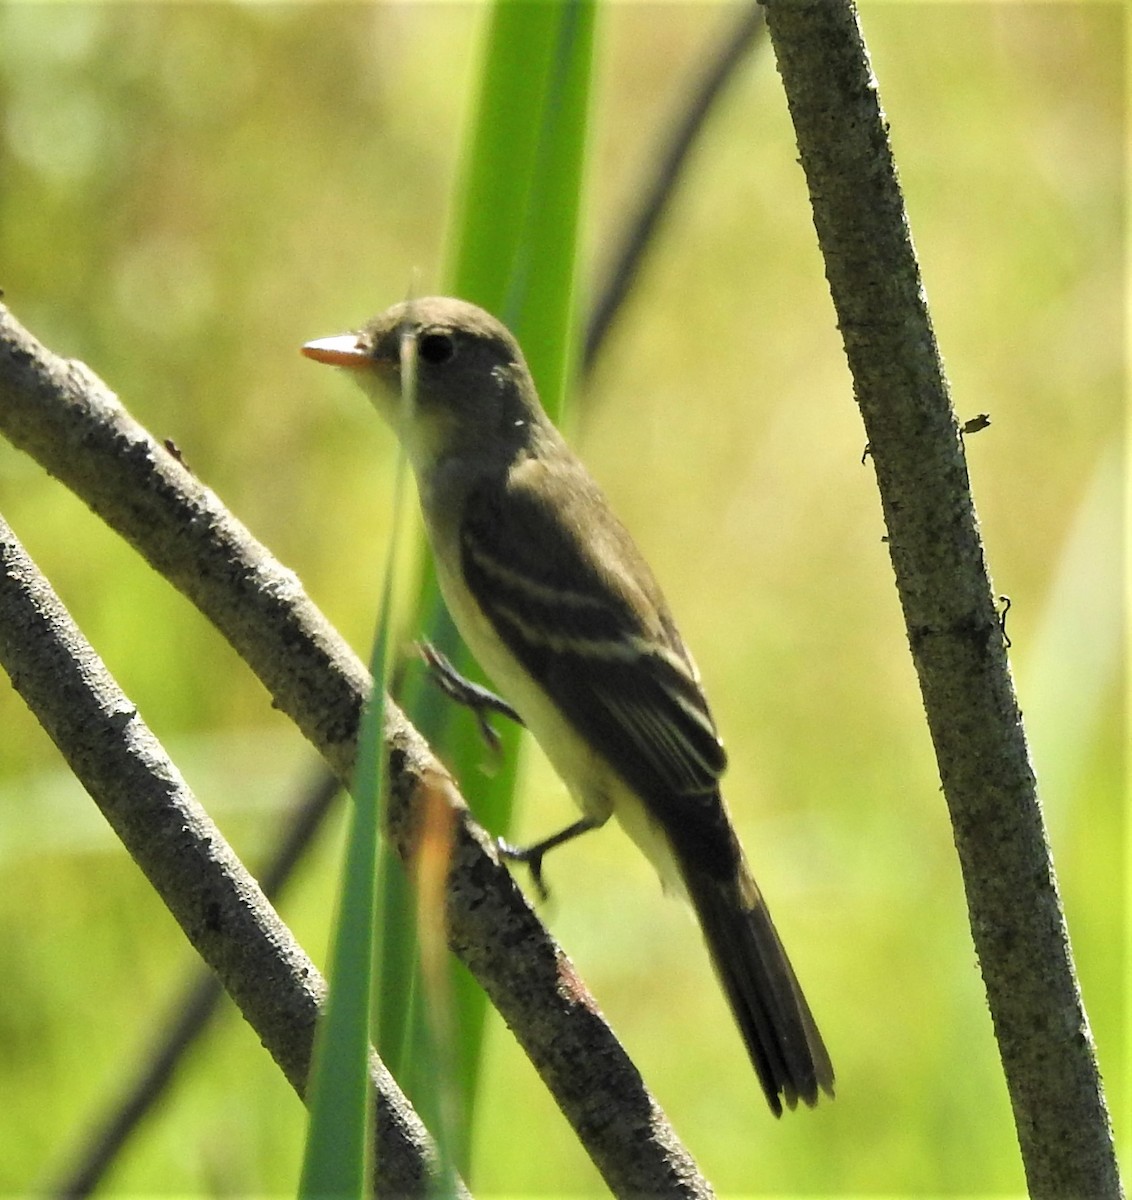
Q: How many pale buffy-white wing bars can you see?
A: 2